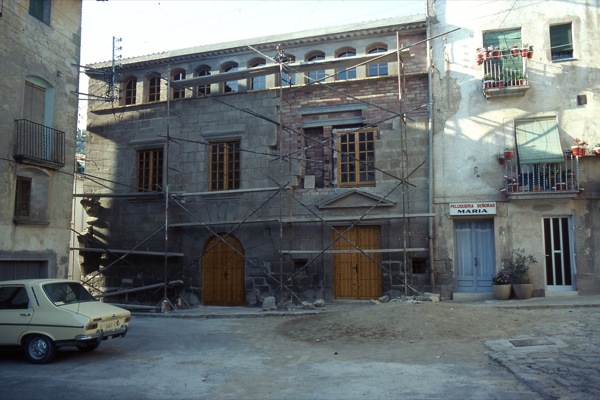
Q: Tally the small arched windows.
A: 10